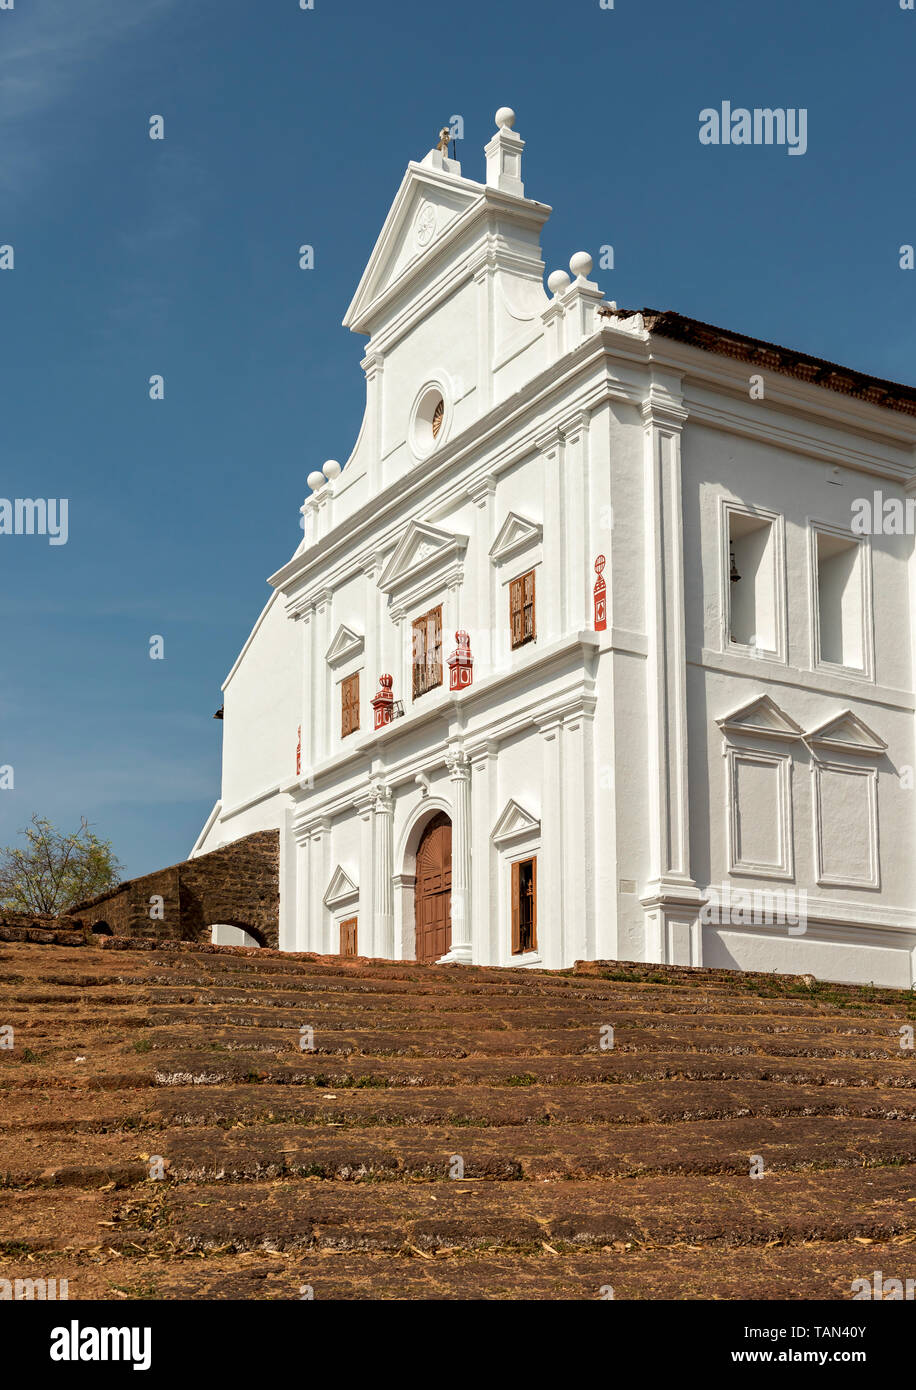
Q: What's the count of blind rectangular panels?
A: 2